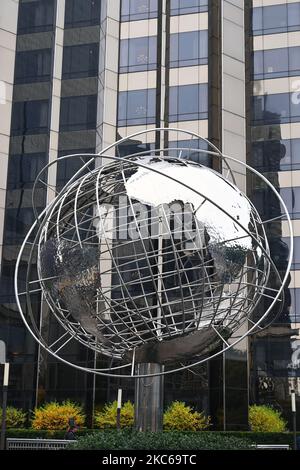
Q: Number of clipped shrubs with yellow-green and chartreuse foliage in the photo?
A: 5